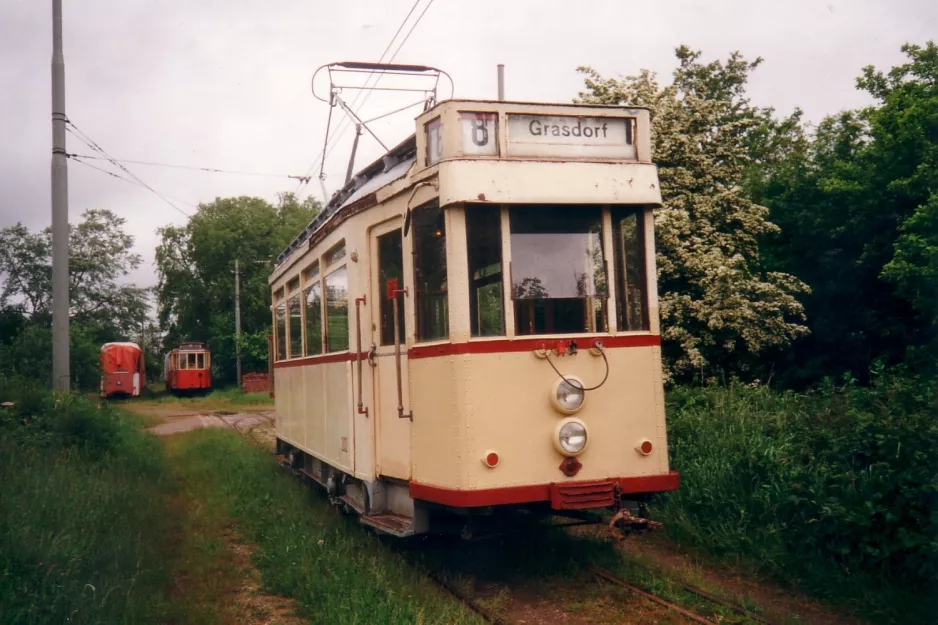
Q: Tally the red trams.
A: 2